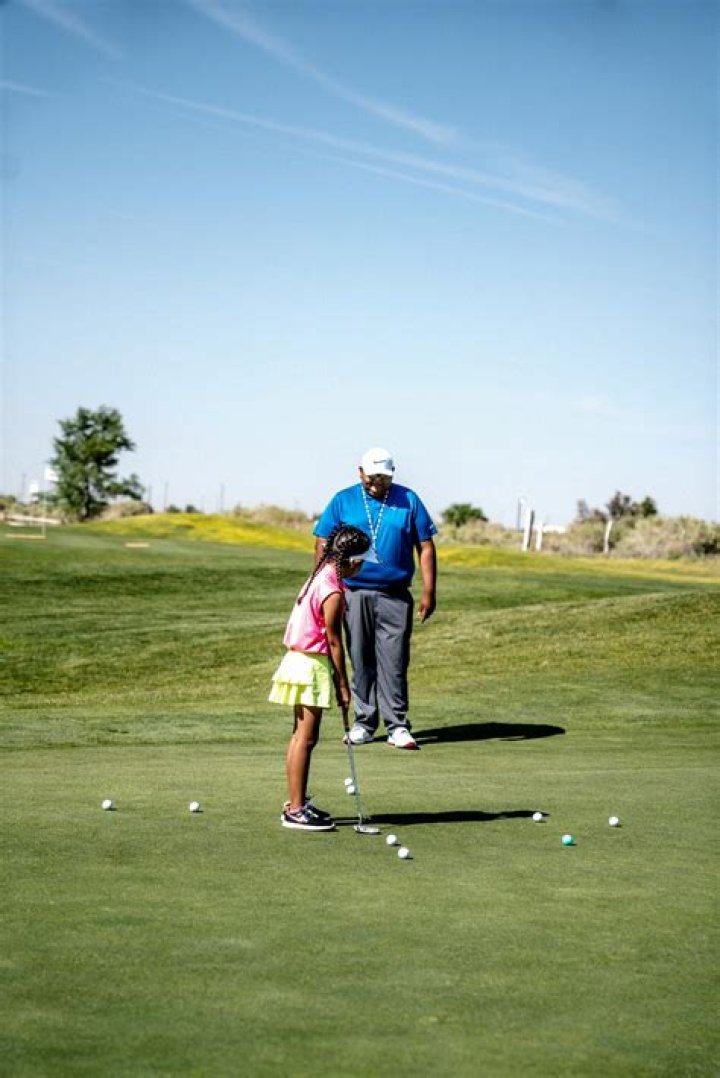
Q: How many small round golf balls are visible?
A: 9